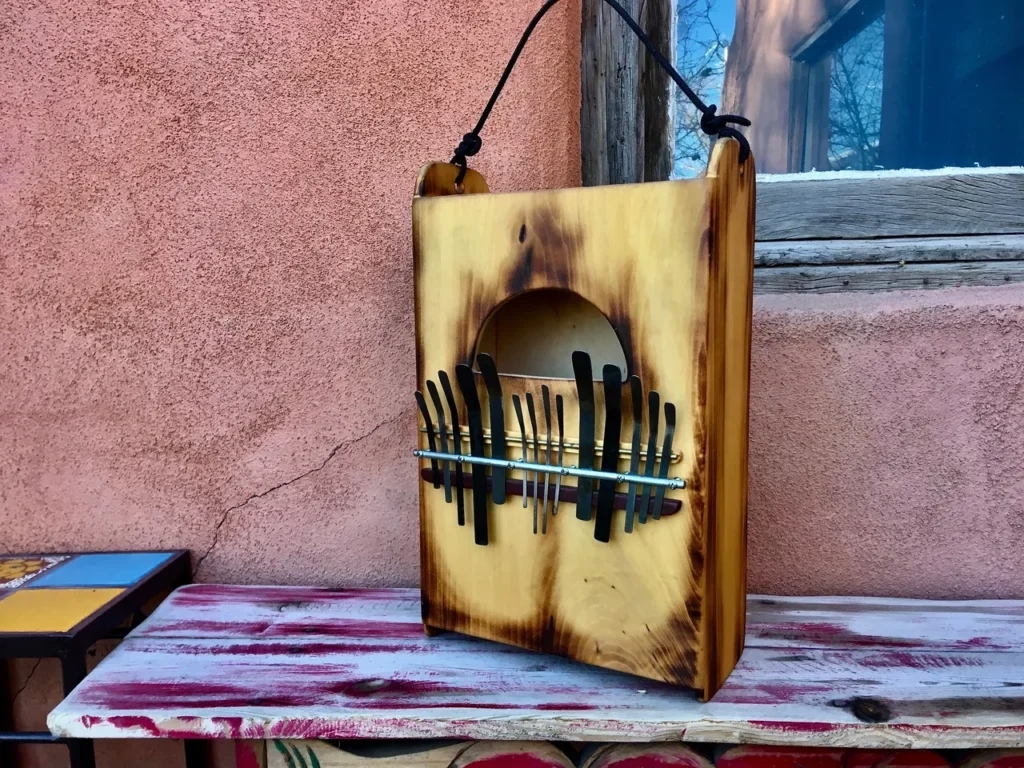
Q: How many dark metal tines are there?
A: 14